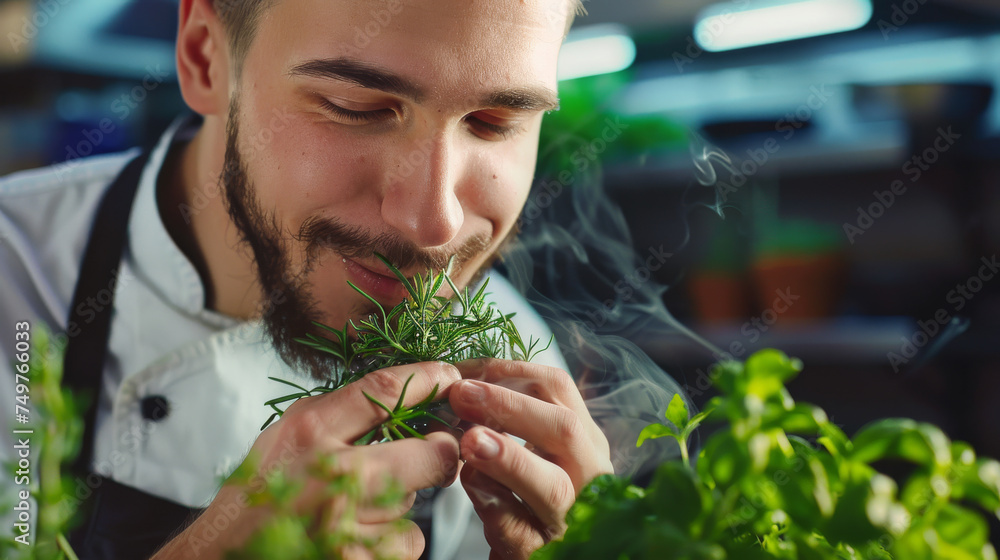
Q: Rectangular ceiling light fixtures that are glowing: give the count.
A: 2